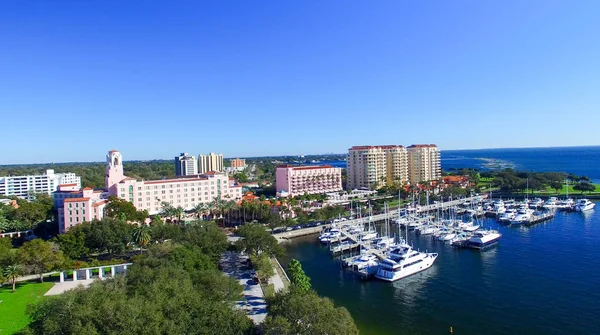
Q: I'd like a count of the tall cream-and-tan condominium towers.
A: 3